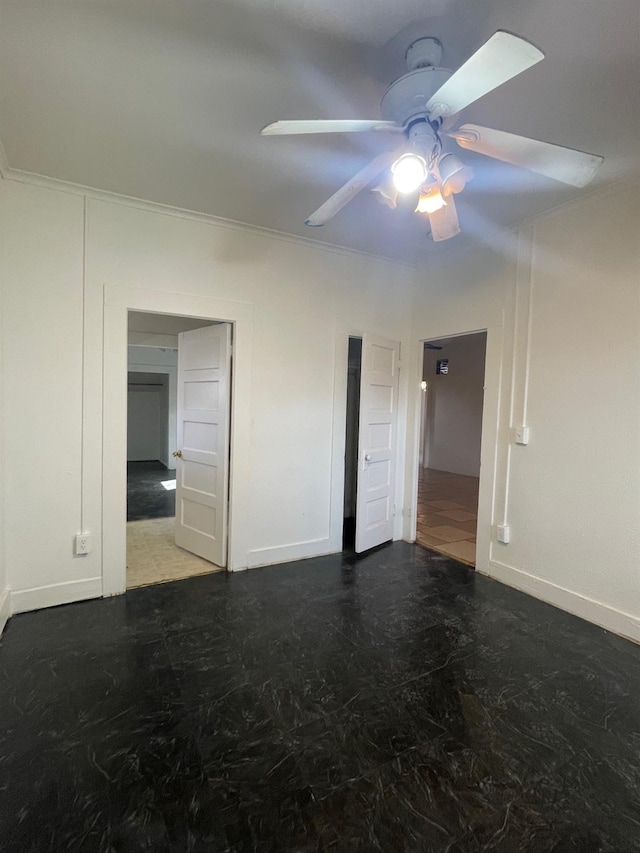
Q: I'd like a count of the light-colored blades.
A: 5